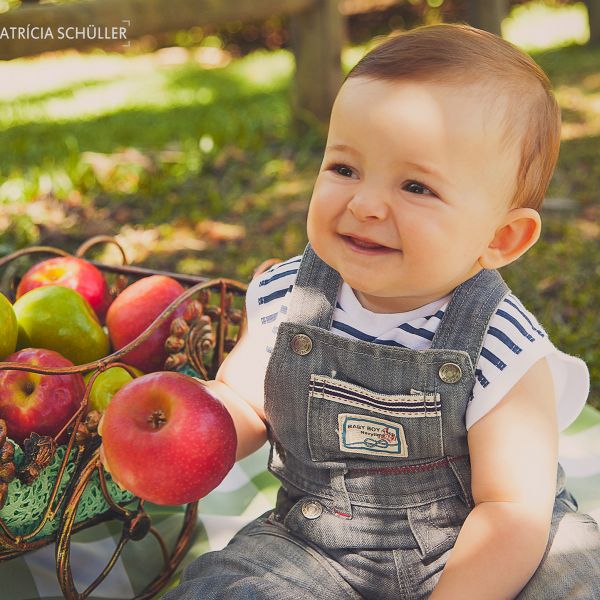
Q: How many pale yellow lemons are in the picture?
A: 0